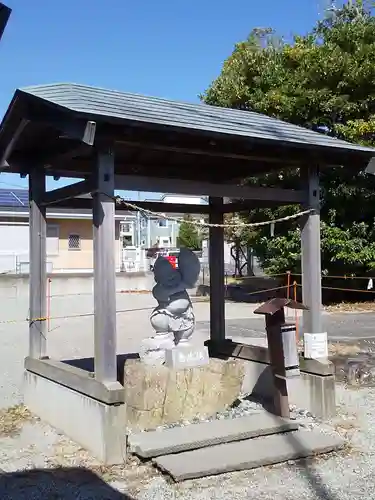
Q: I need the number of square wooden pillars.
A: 4